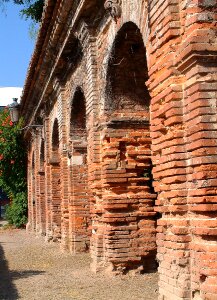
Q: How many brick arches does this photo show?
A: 5